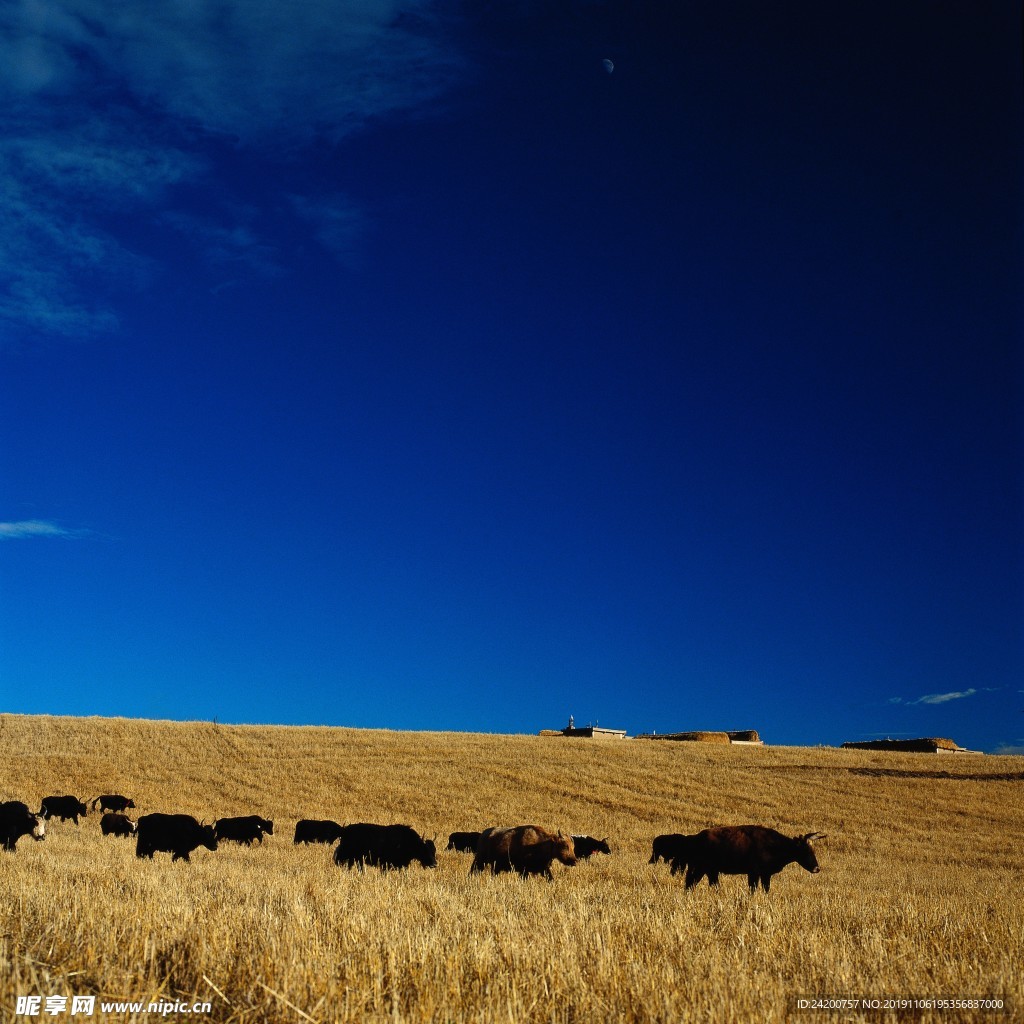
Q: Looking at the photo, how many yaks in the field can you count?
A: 13